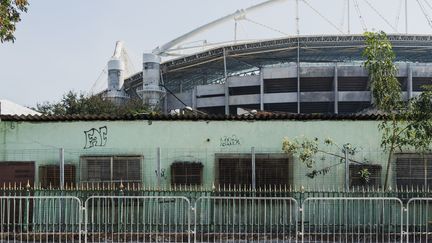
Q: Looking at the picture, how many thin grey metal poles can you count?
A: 4